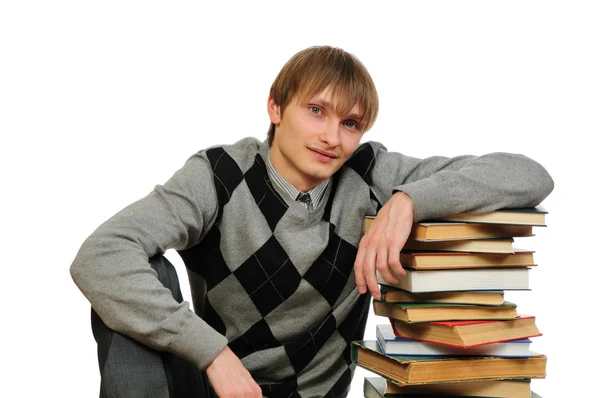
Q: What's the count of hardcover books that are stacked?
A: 12